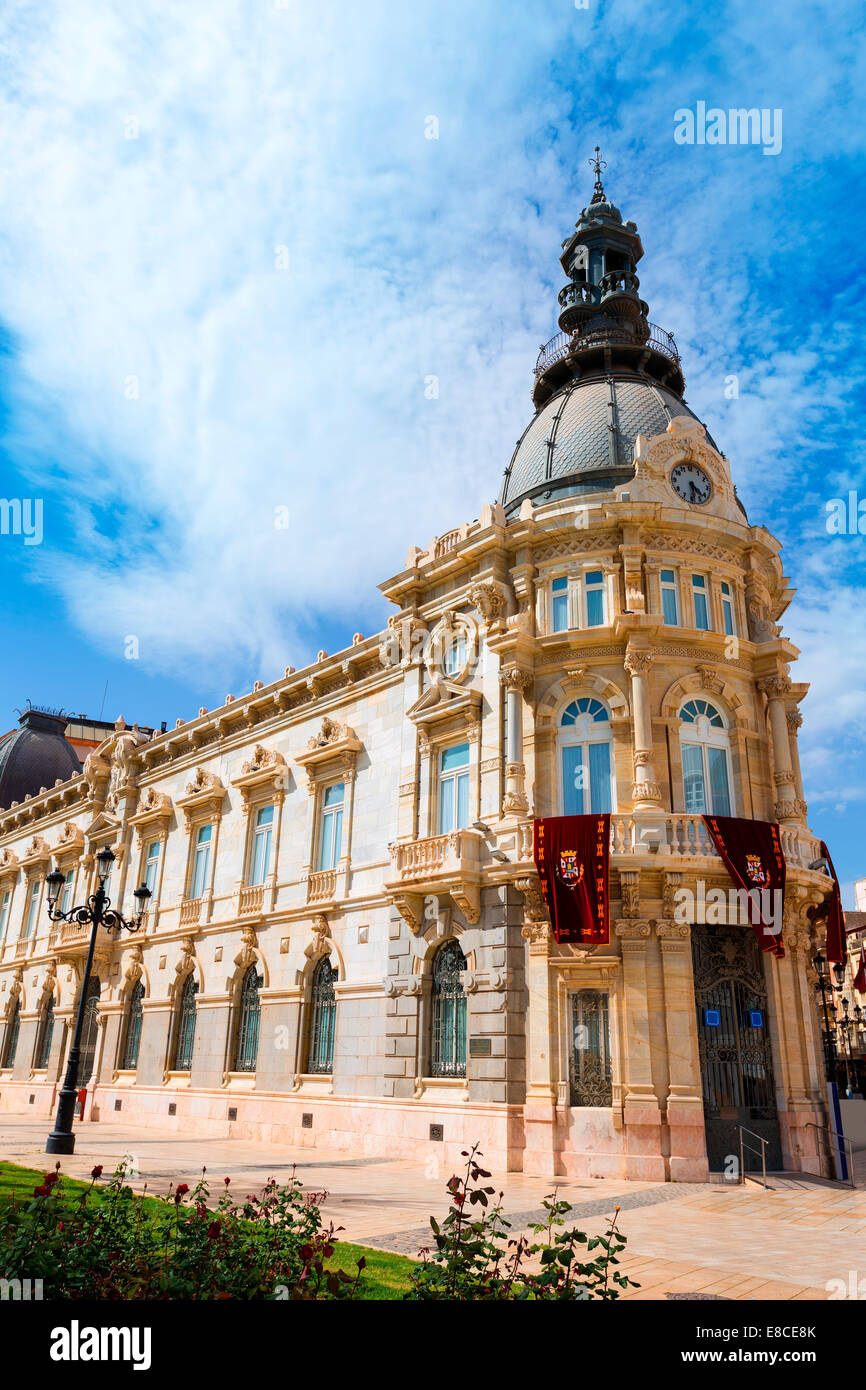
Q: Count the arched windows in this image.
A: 9